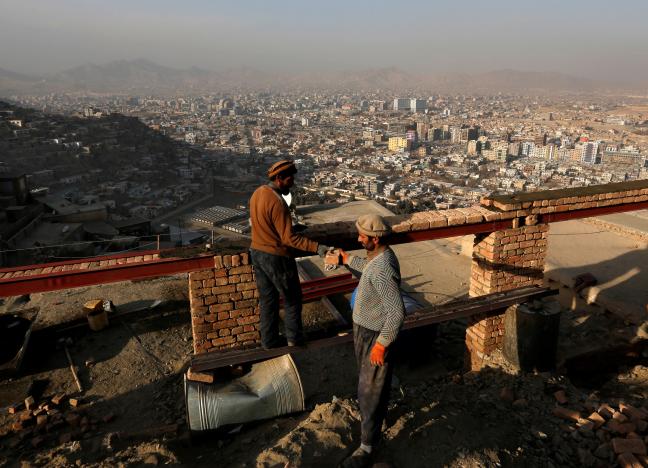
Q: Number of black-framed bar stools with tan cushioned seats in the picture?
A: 0